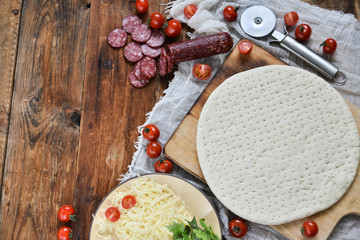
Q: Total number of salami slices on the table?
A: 11